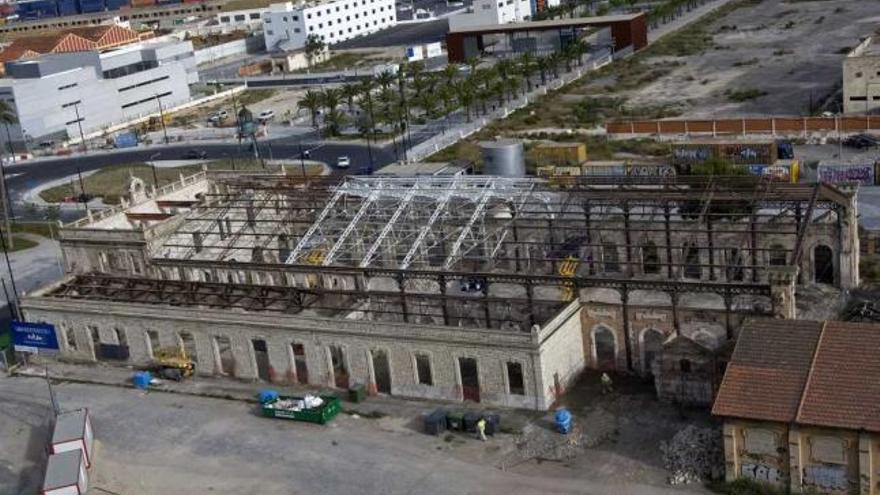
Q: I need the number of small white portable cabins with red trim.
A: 2